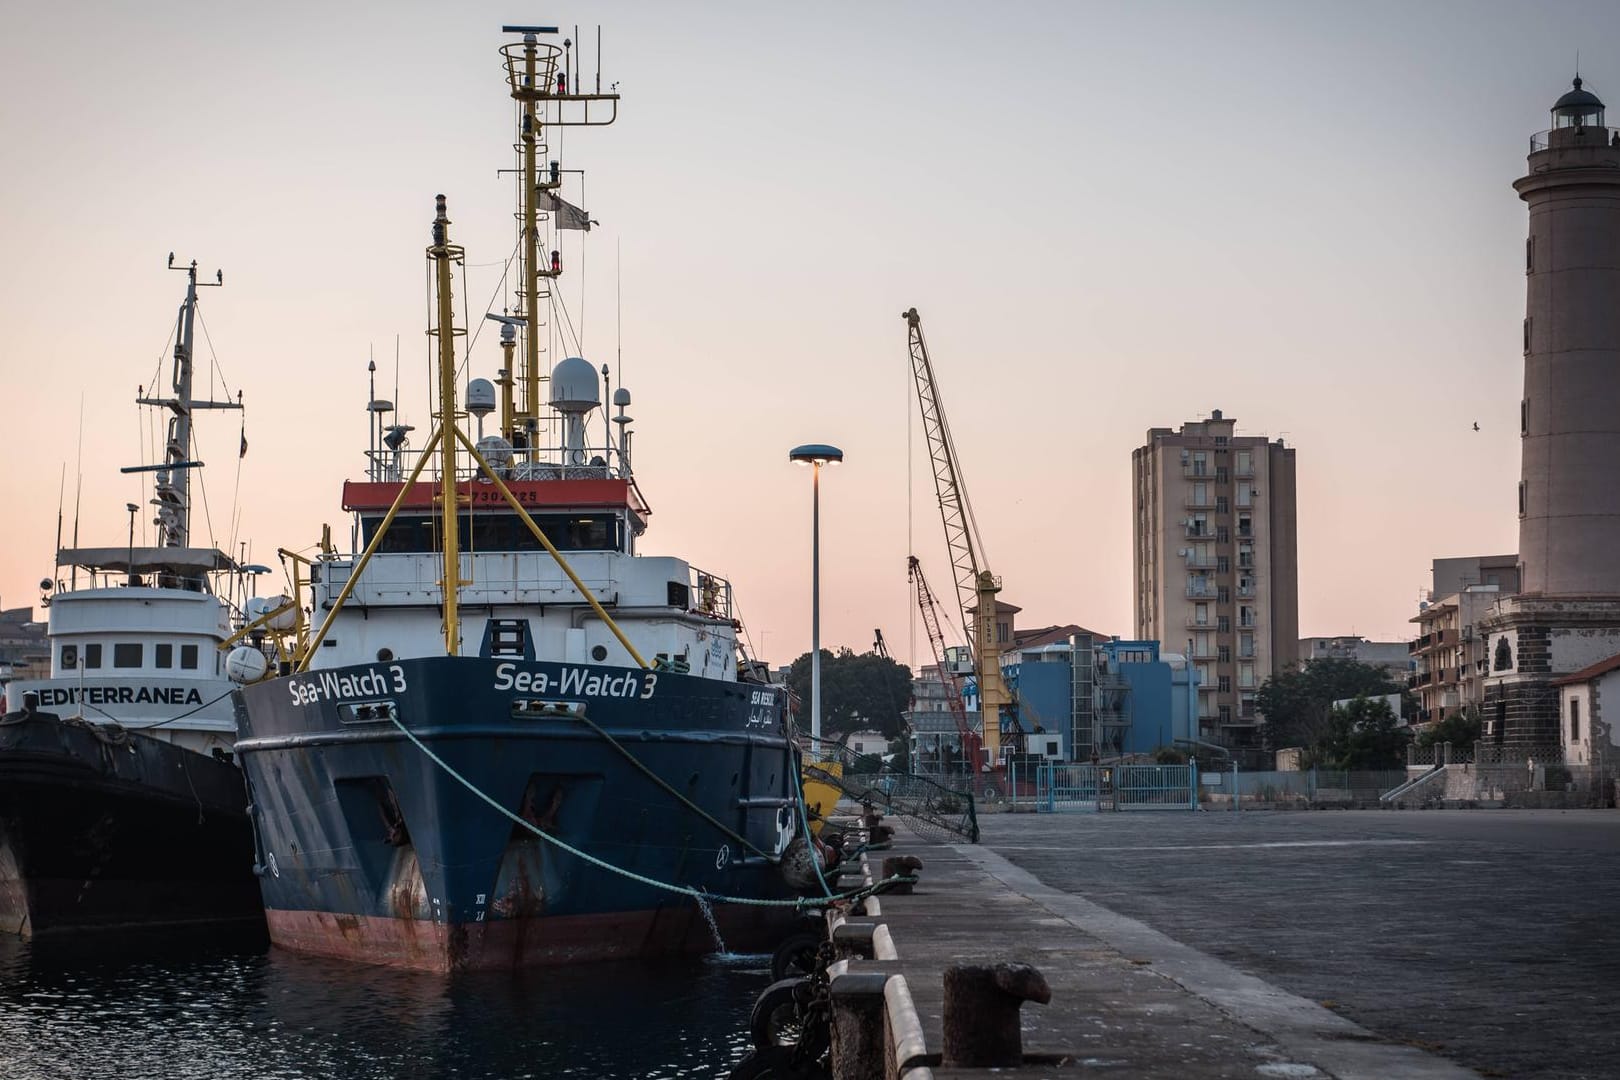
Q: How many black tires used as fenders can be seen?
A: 3